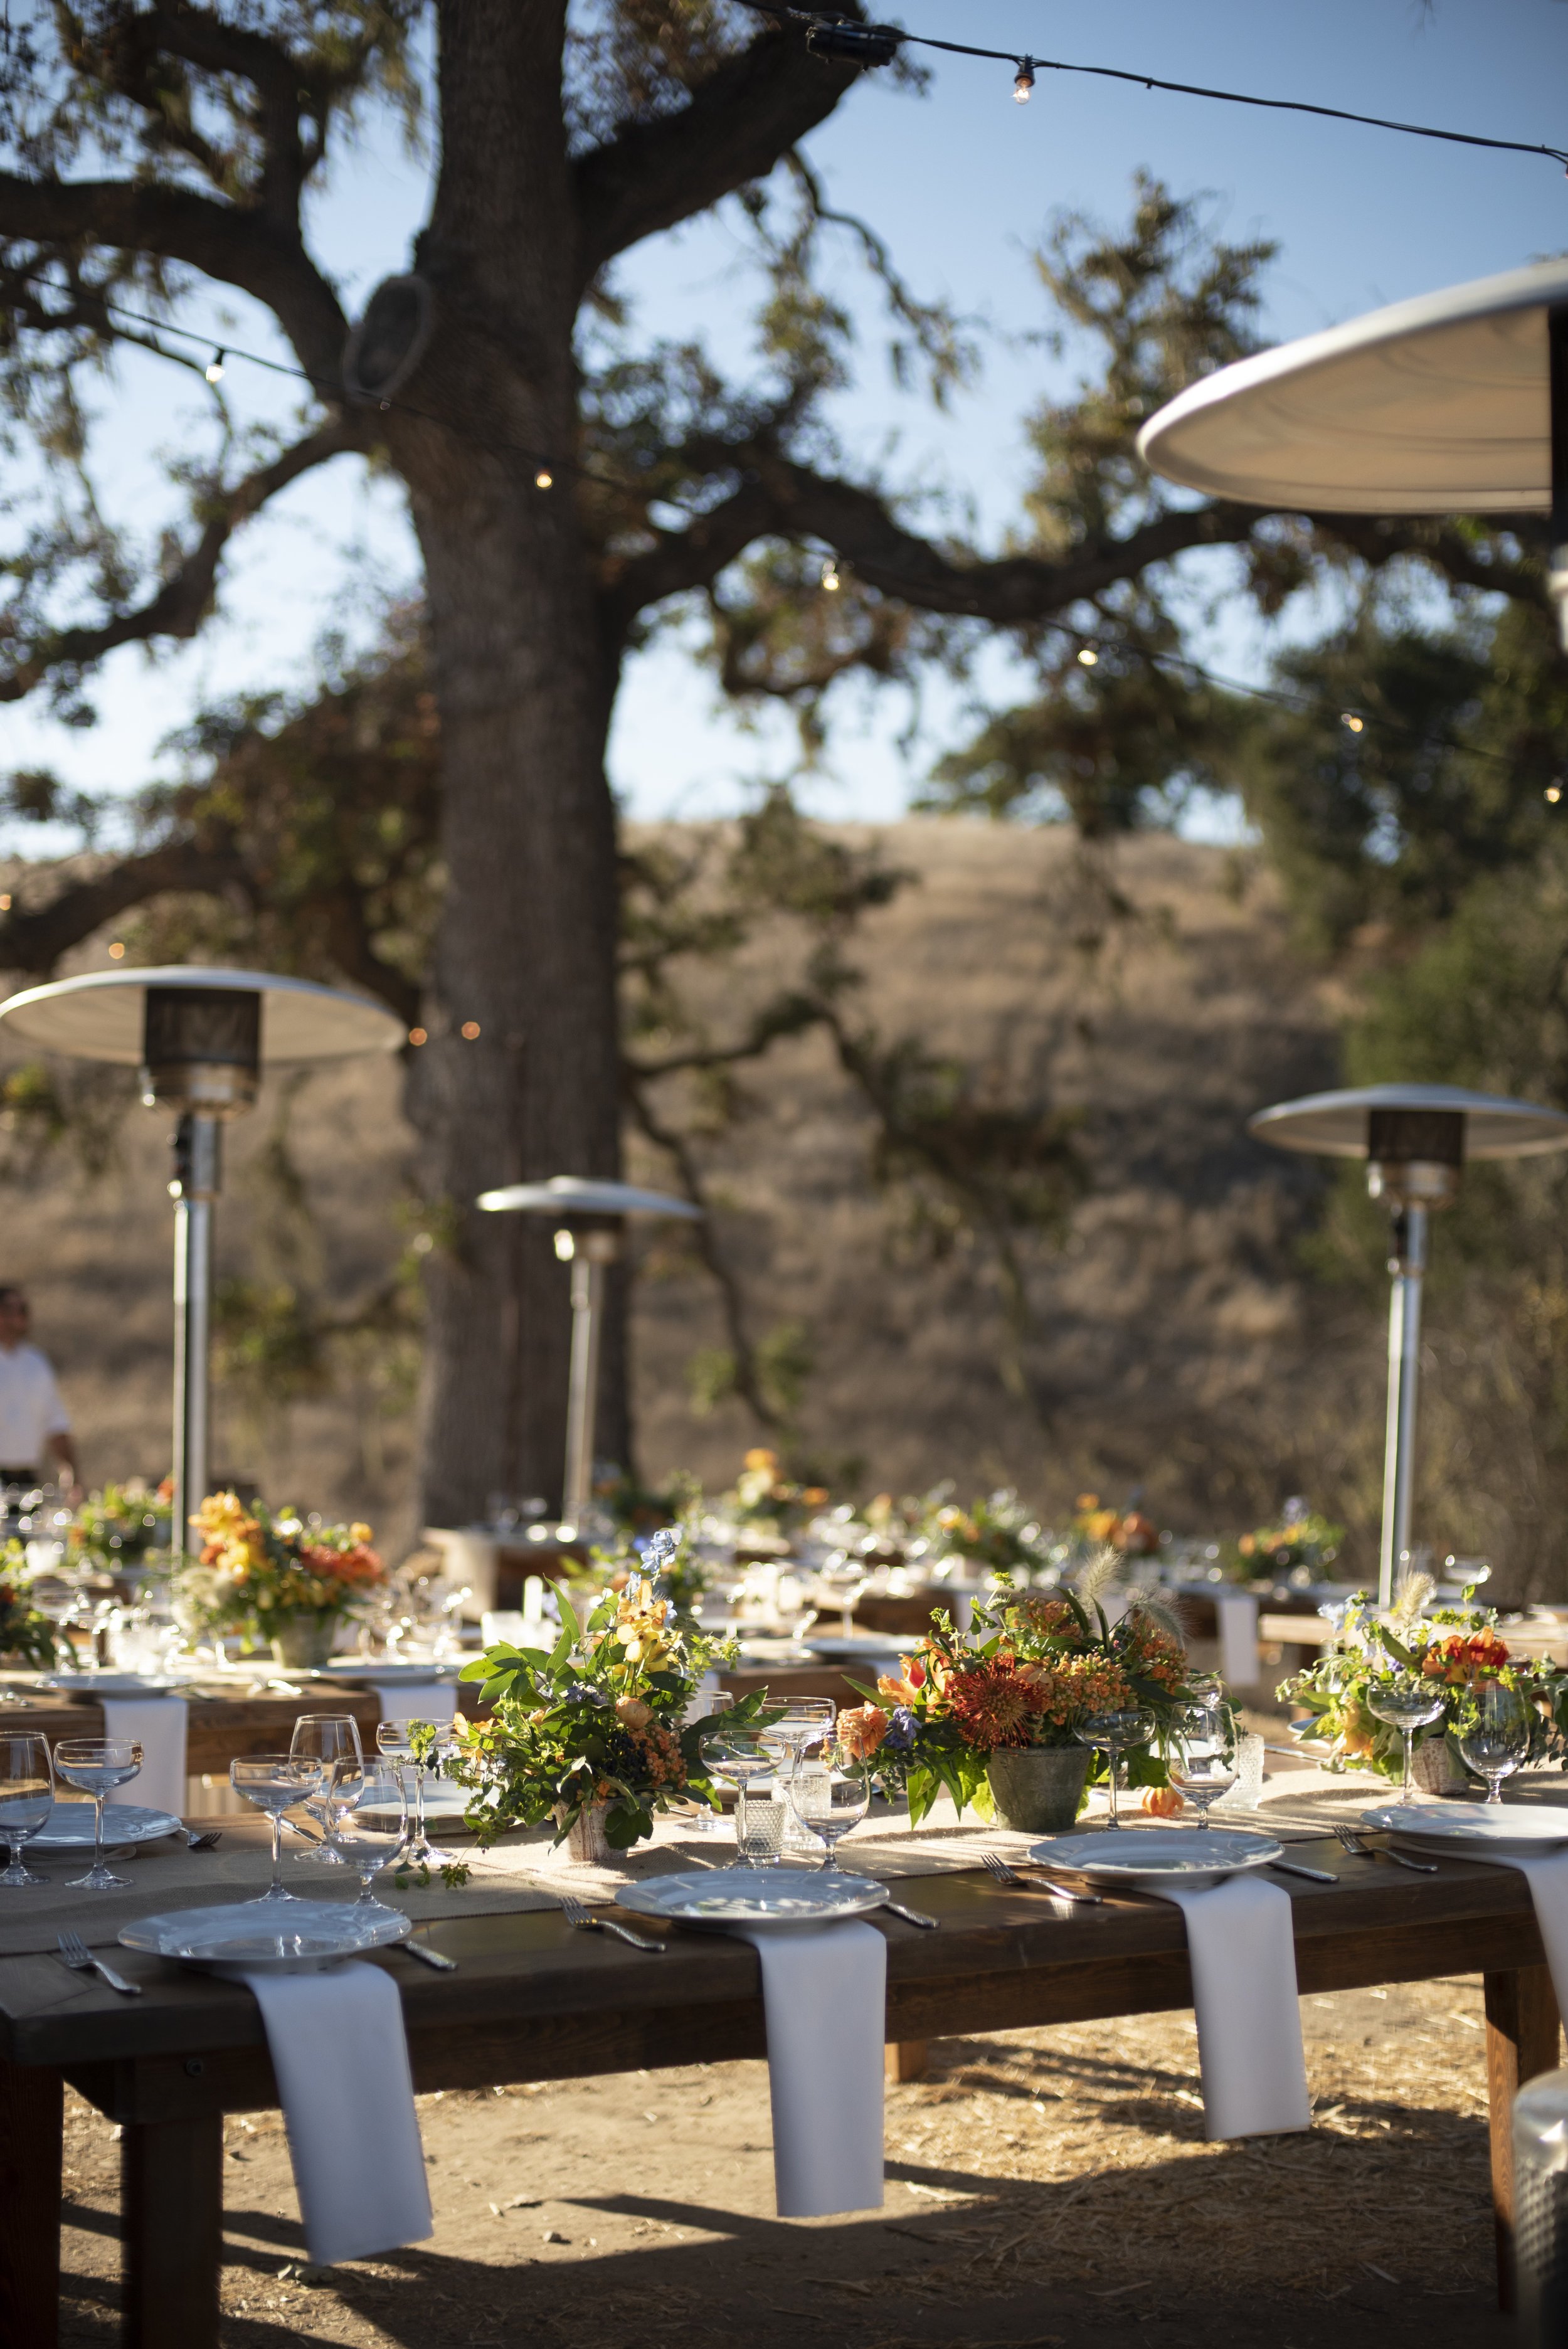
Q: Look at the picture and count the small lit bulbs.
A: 11